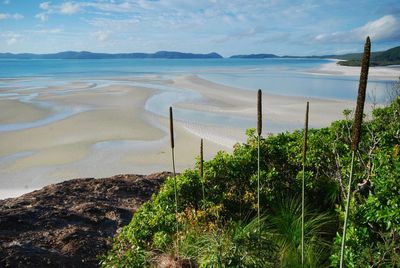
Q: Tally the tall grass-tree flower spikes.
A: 5